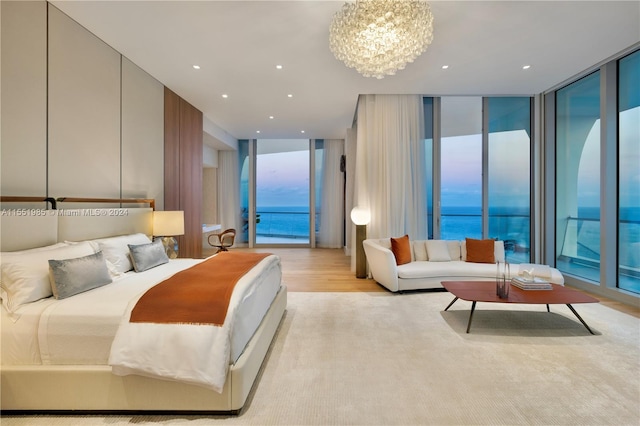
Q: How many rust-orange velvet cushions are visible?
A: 2